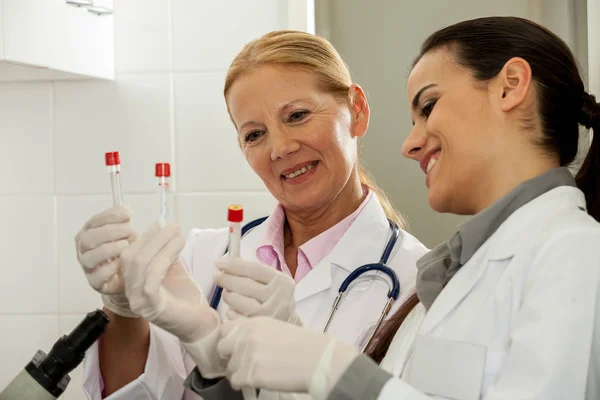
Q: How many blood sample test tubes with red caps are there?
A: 3